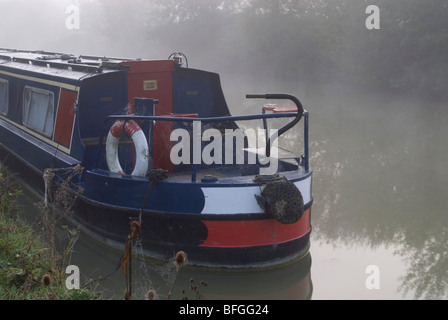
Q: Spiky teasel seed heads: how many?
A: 3